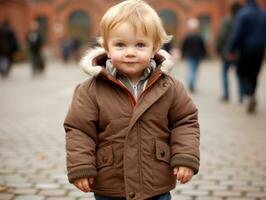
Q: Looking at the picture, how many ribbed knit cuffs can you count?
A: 2